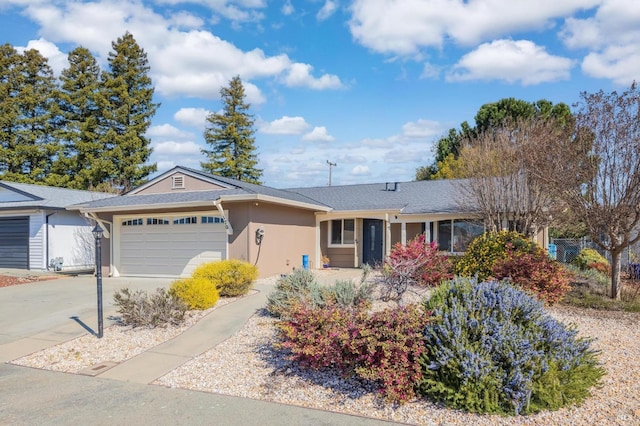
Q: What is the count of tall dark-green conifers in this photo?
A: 5